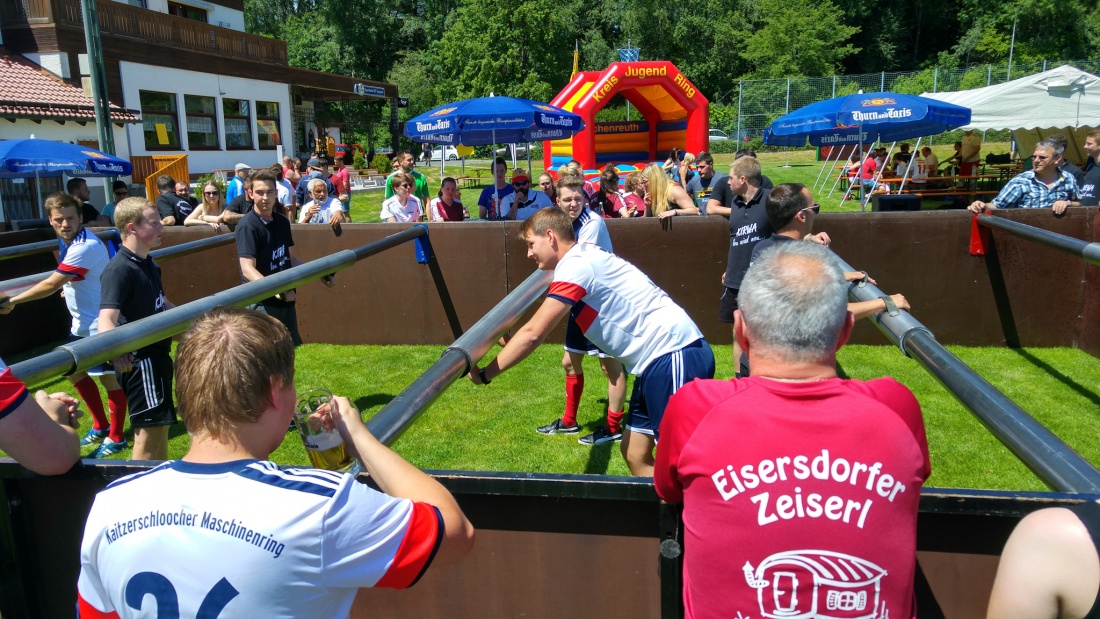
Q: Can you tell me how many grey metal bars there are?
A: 6